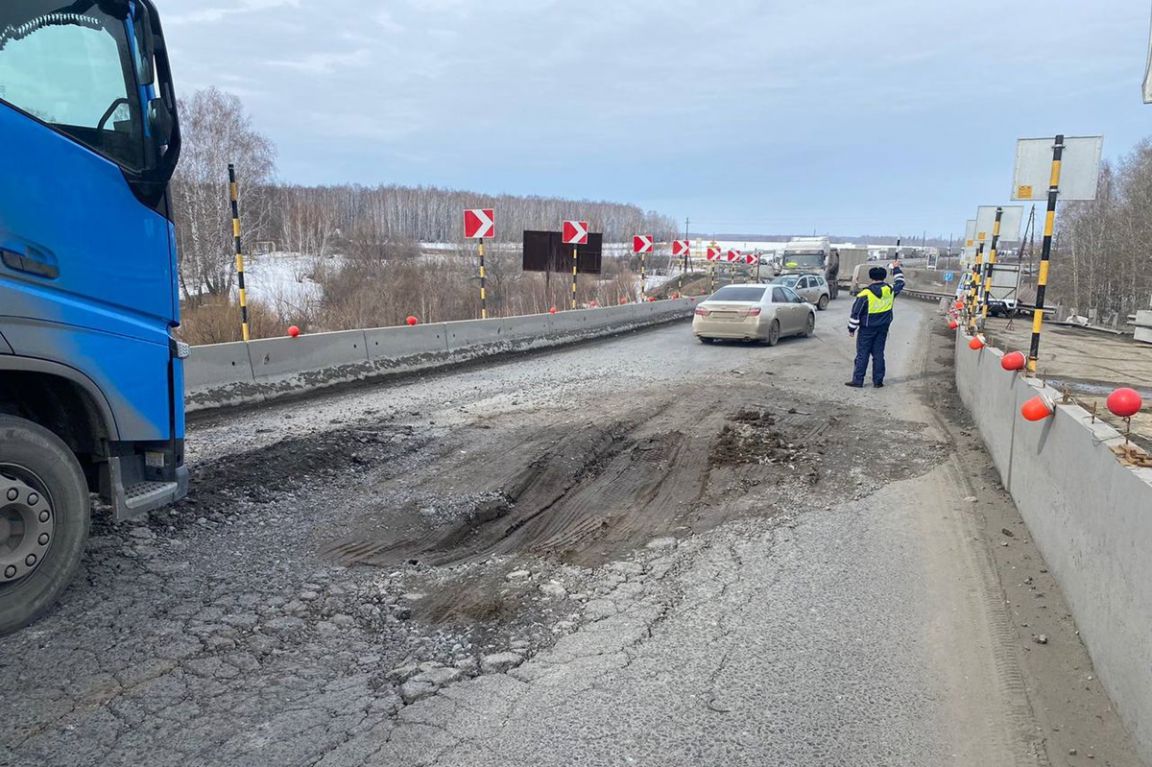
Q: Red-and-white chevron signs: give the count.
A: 7